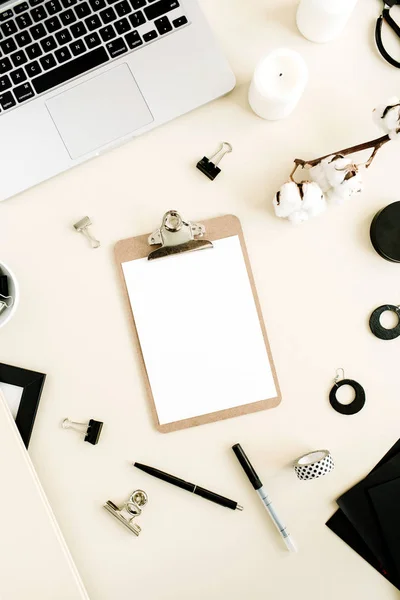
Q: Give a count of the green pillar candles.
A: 0